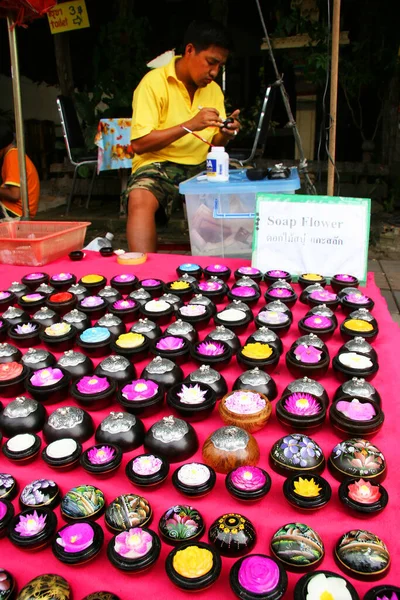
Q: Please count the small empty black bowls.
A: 2